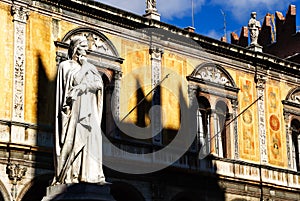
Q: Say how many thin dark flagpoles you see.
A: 2